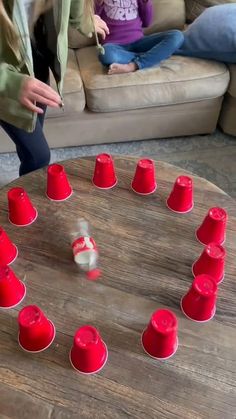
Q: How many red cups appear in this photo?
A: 13